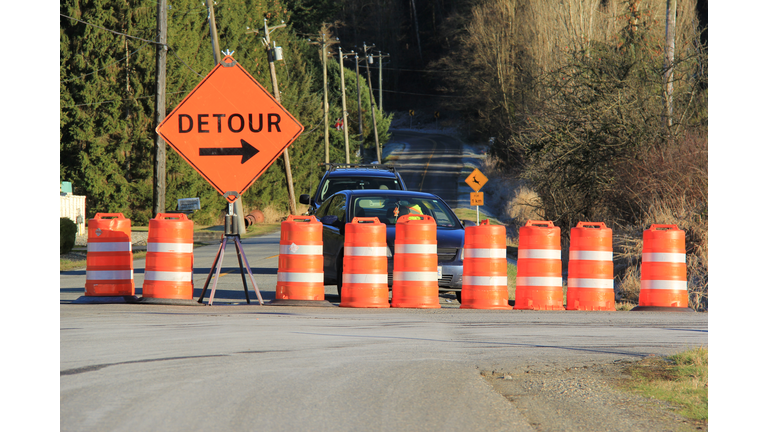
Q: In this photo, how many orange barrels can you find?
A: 9